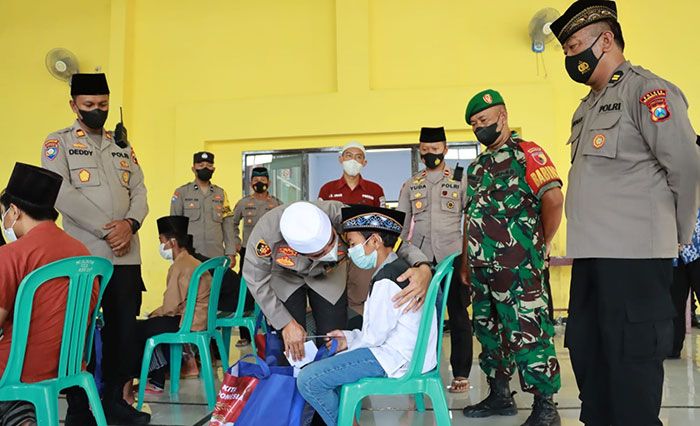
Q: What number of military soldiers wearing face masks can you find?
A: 1